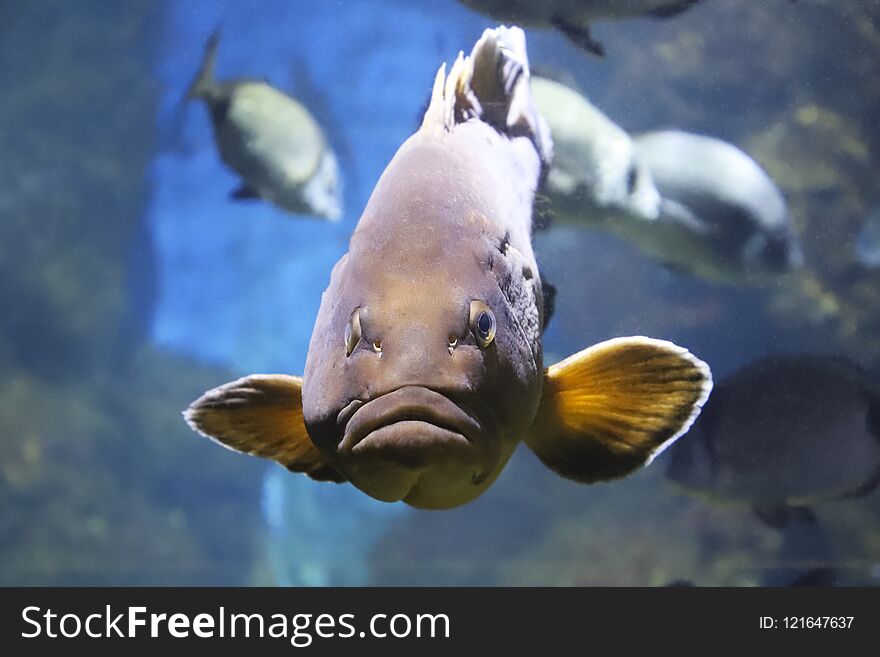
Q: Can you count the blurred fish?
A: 5